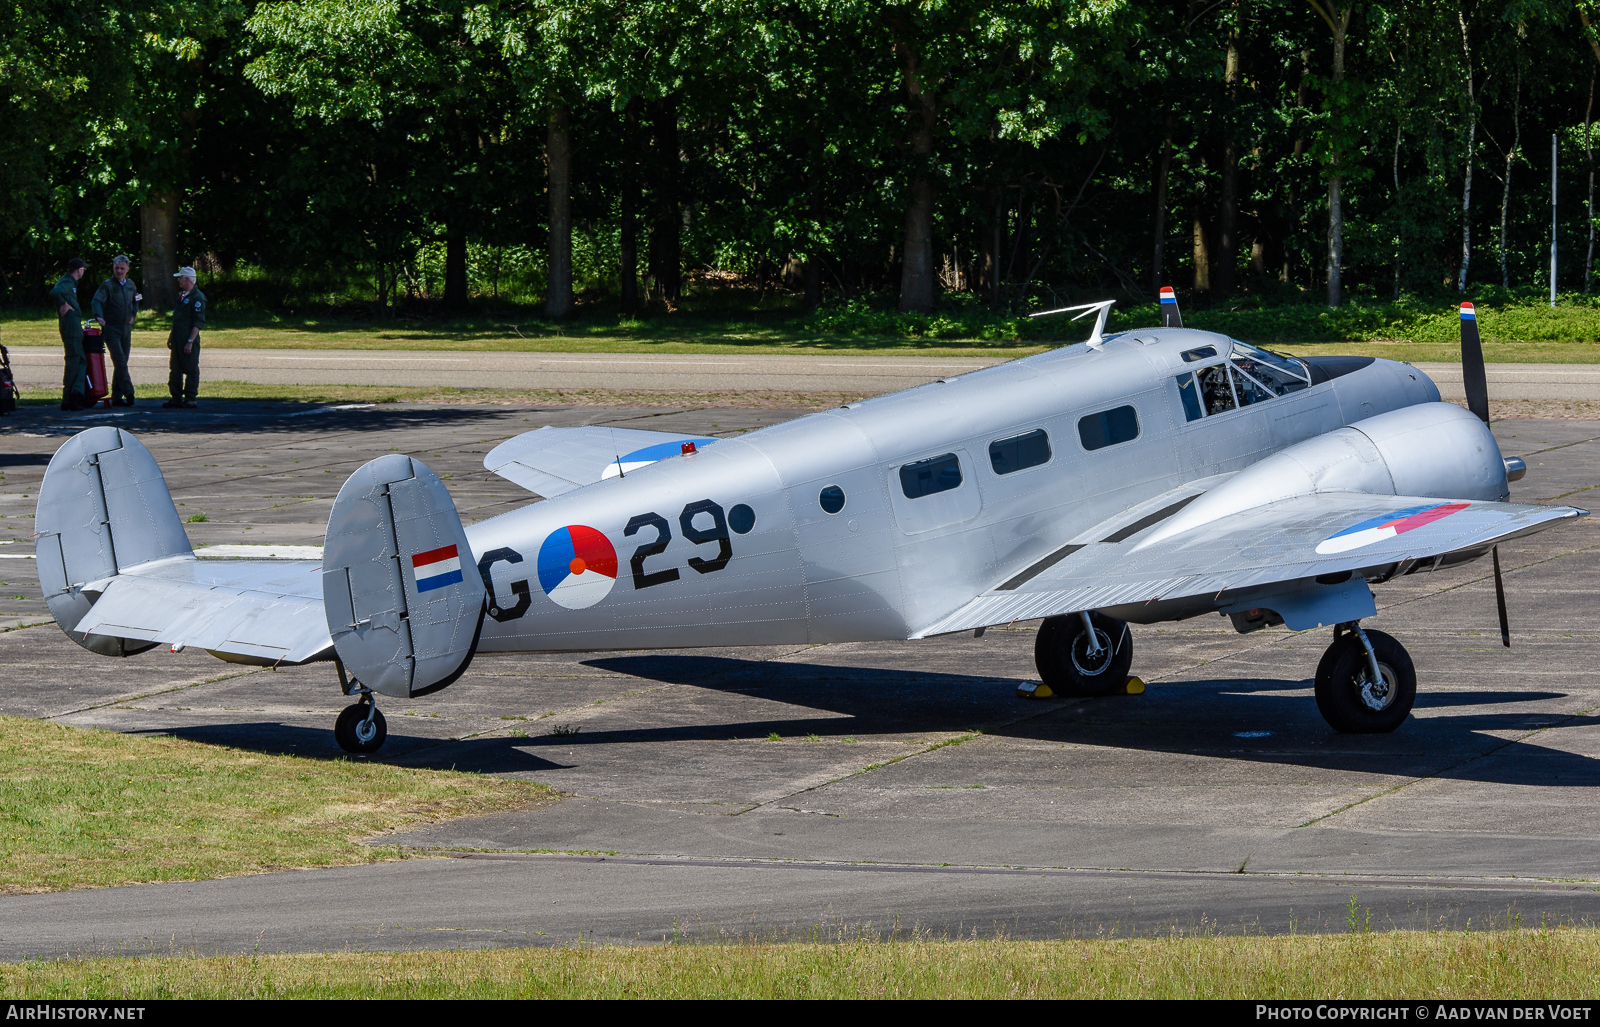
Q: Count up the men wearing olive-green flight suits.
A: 3